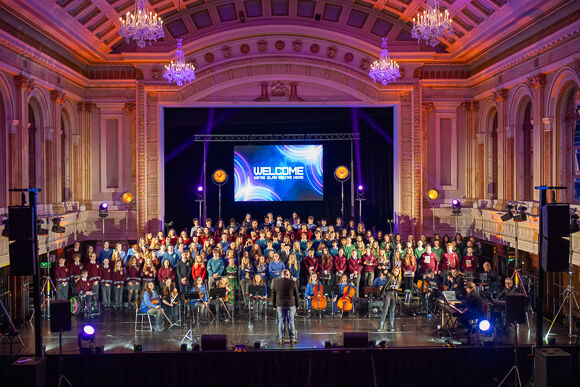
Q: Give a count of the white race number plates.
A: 0